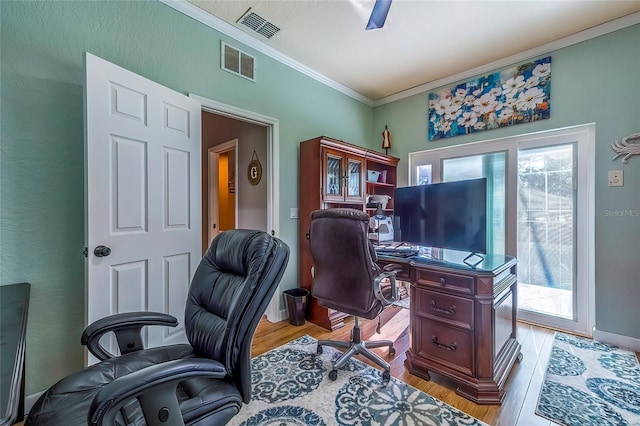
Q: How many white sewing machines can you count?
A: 1